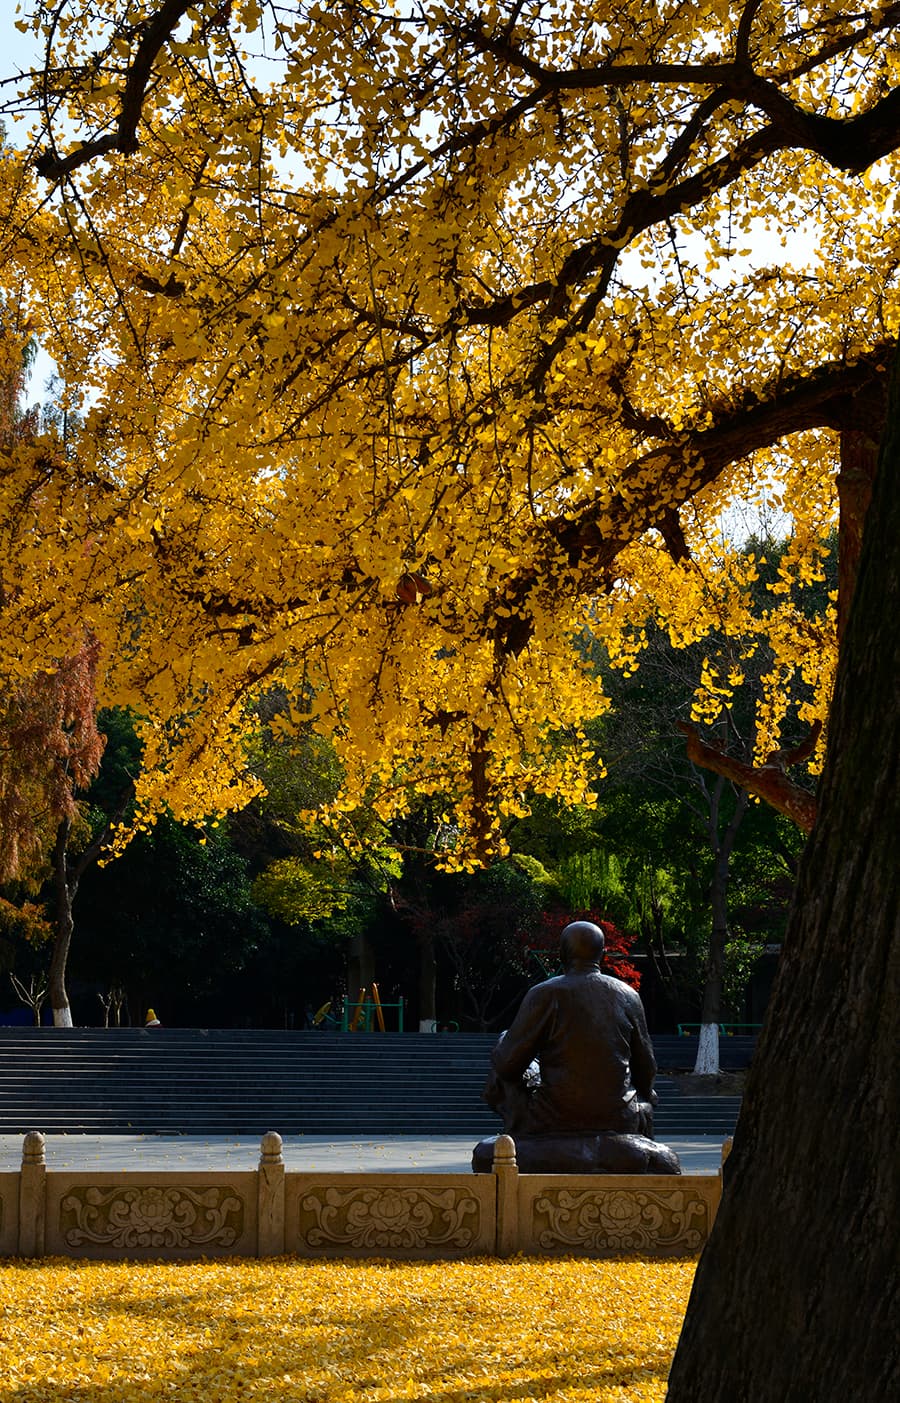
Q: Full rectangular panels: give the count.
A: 3